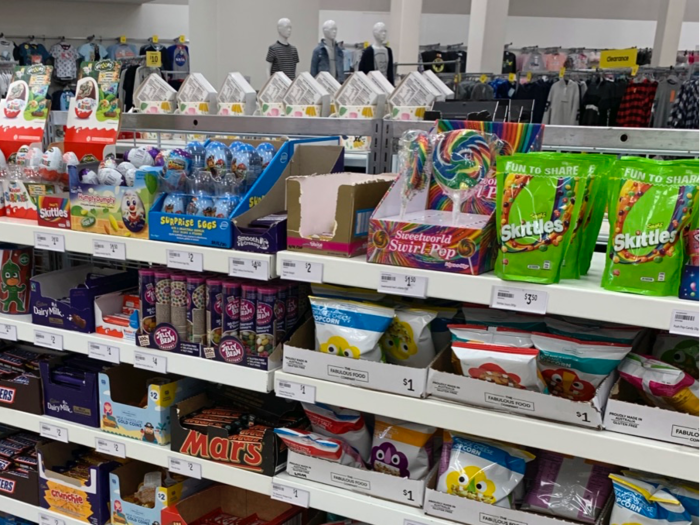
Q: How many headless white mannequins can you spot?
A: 0